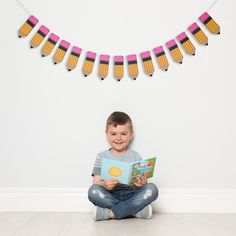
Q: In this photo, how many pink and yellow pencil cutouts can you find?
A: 15